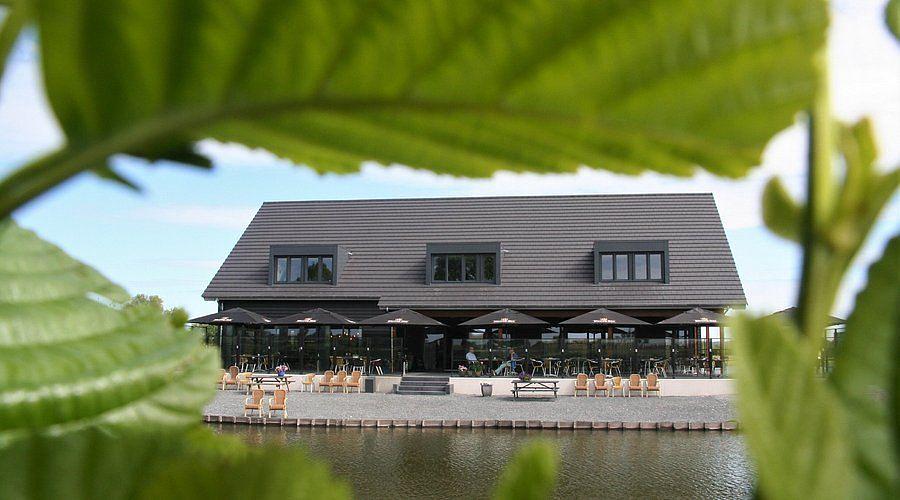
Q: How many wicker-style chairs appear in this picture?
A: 14